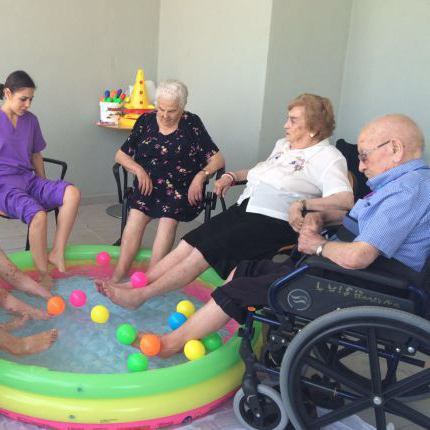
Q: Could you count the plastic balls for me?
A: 12